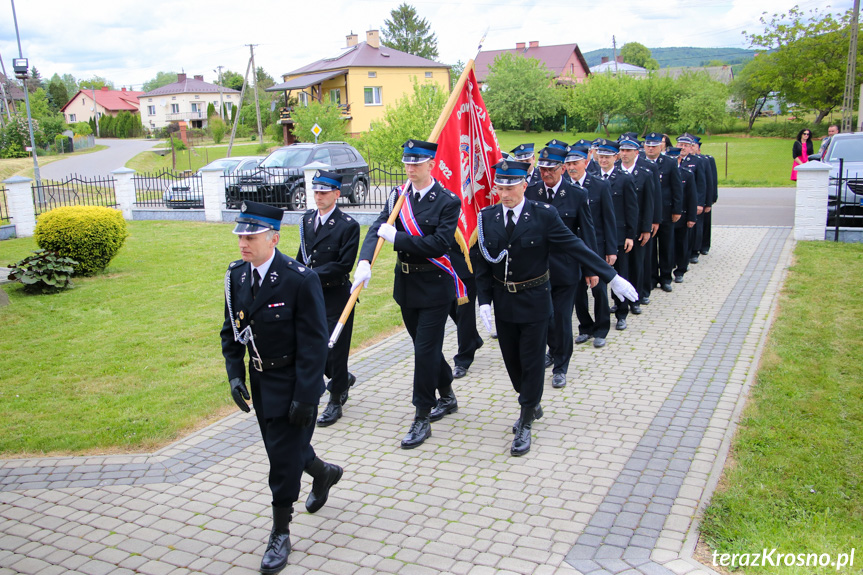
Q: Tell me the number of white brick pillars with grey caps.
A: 5